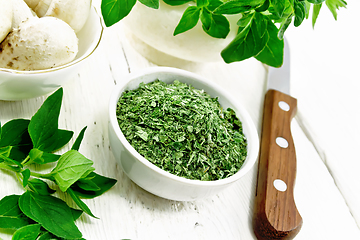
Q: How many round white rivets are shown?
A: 3